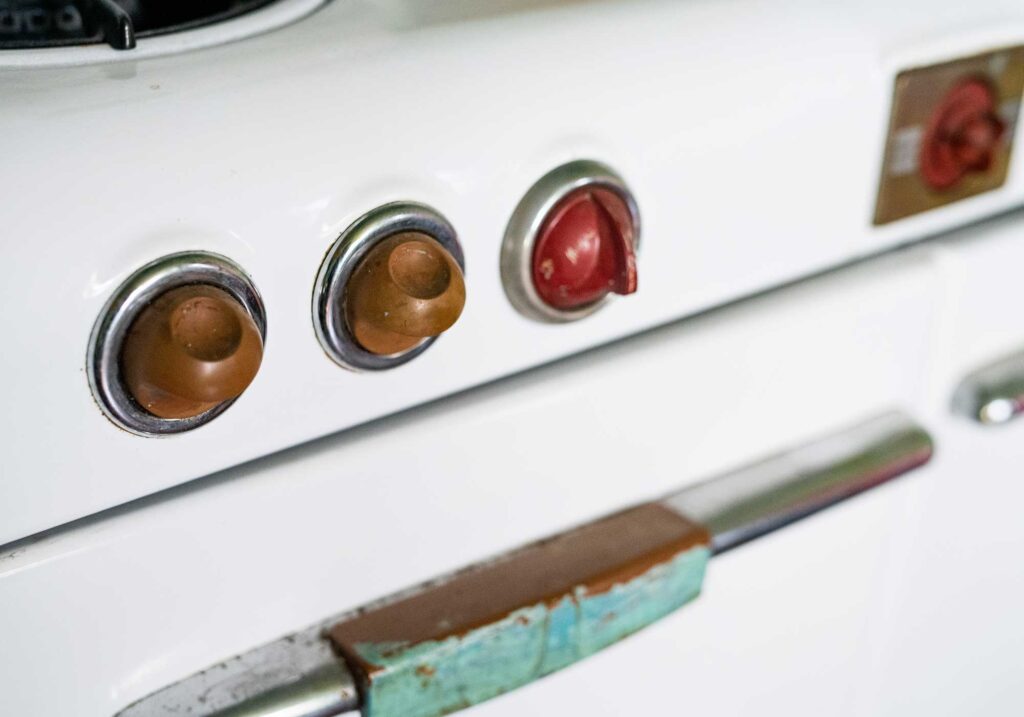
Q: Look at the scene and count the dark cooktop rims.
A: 1